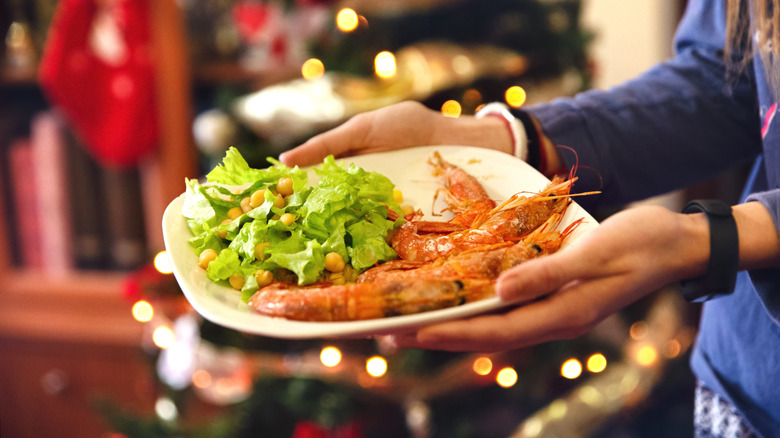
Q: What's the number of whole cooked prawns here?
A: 4